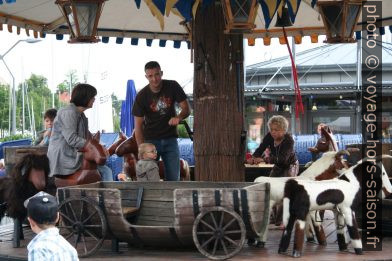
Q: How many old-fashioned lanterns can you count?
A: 3